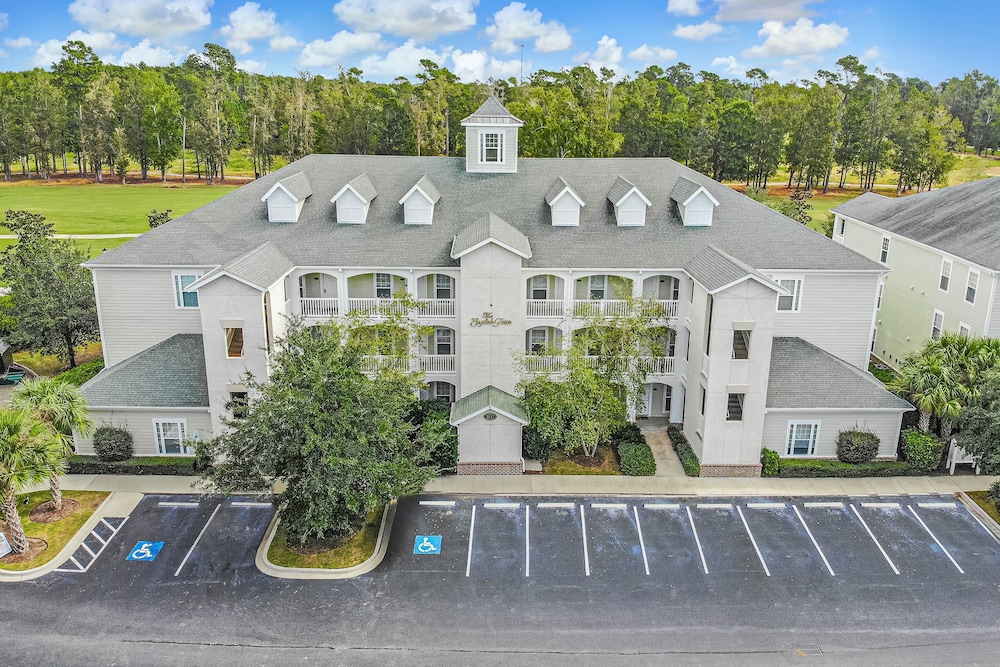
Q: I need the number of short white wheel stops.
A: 12